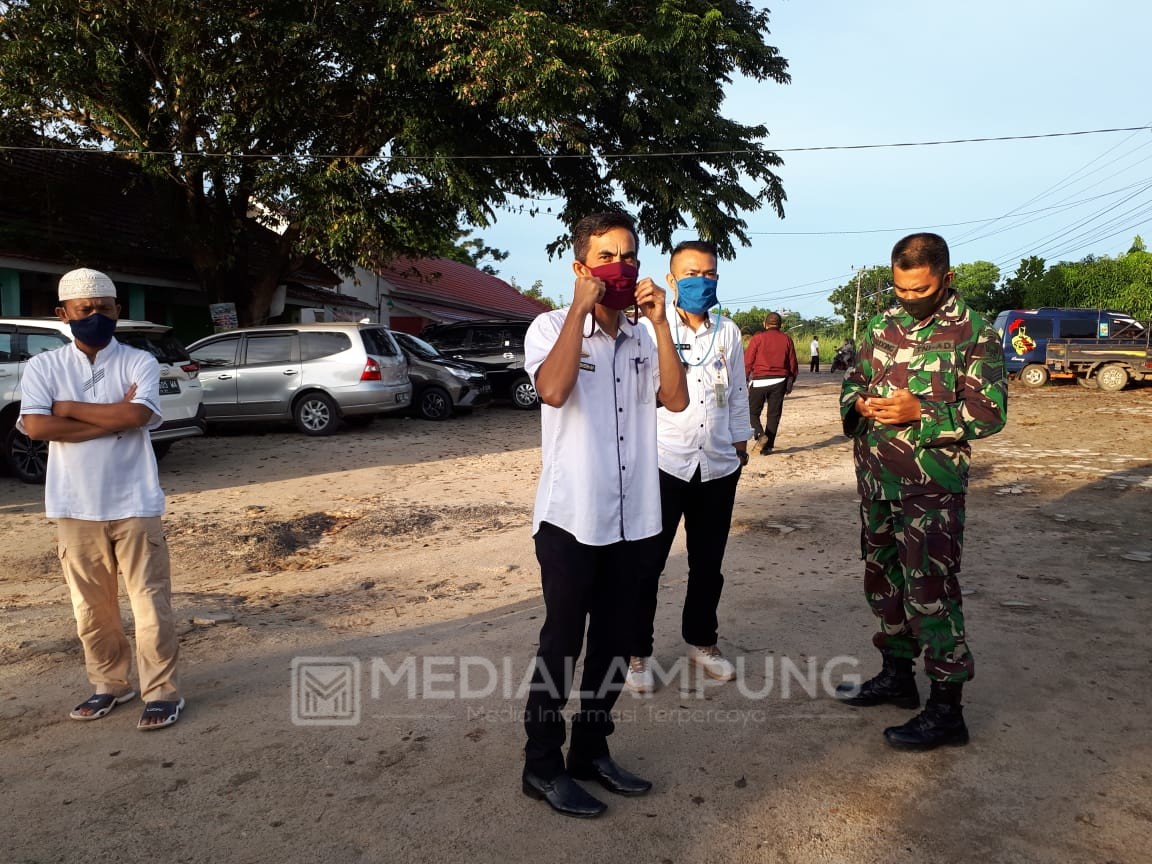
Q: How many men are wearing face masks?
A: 4